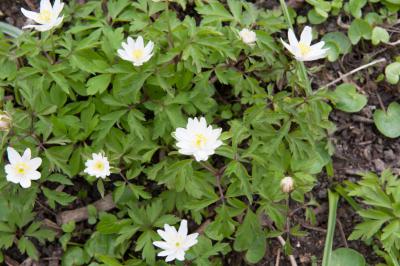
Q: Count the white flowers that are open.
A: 7